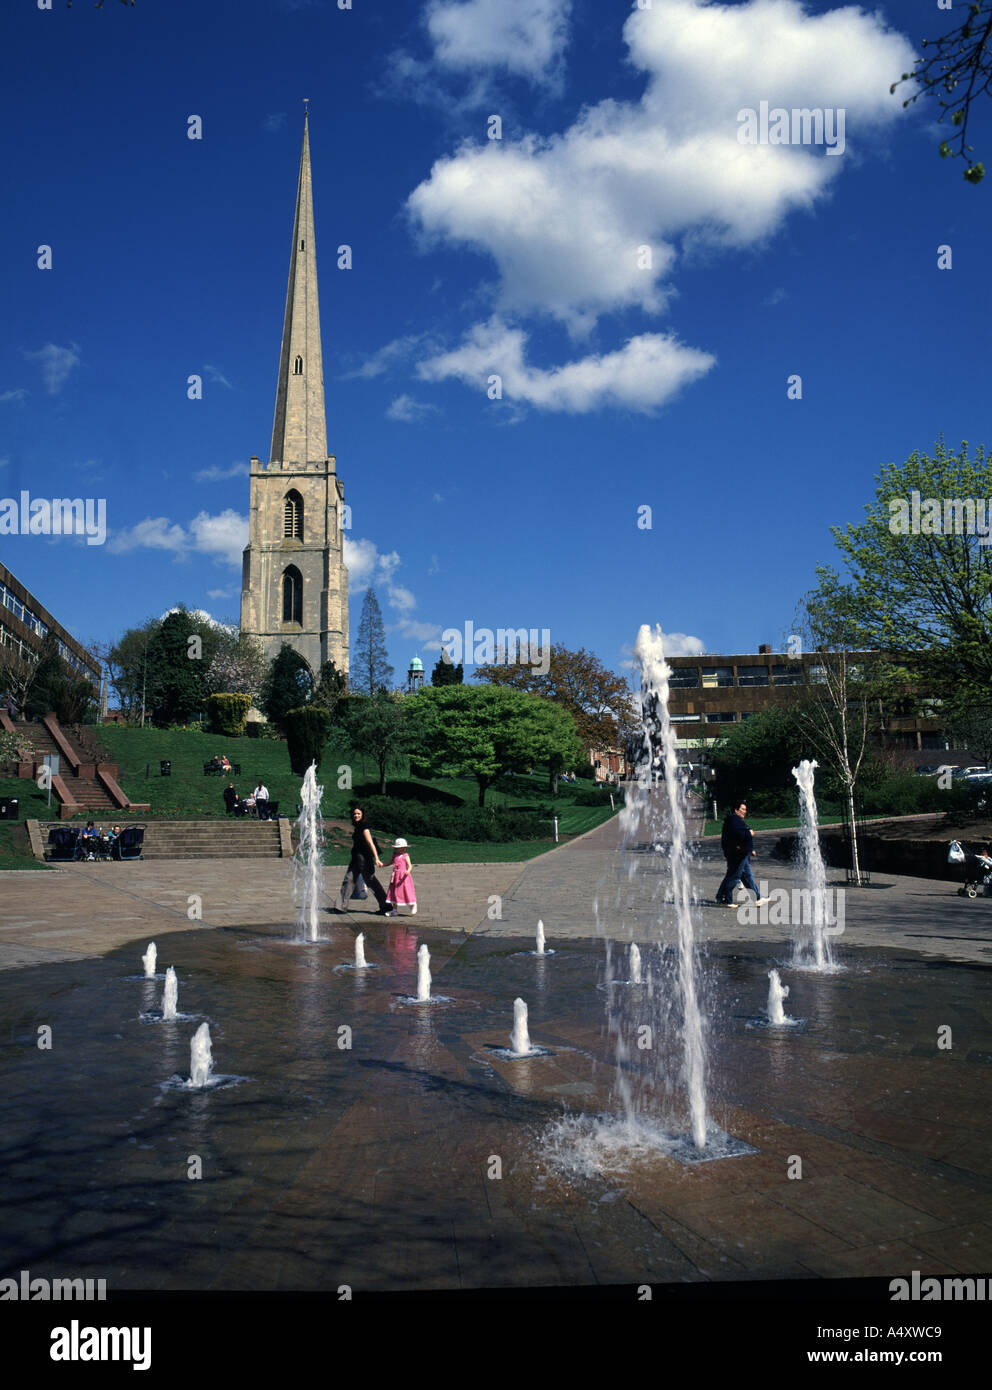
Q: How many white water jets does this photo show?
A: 12